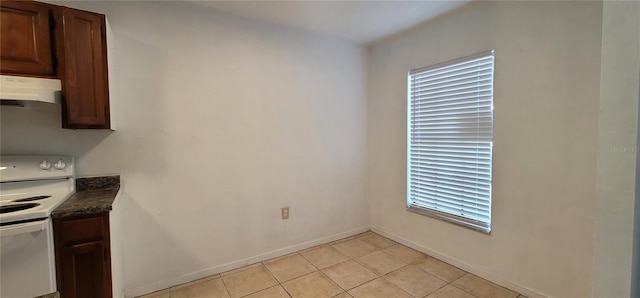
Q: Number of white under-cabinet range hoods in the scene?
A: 1